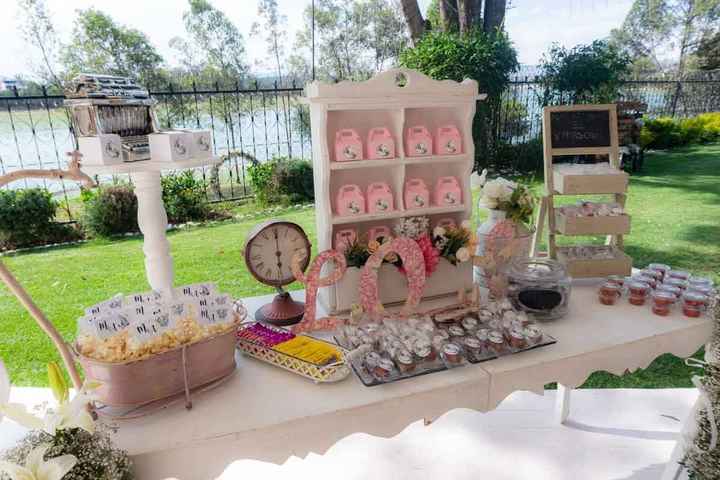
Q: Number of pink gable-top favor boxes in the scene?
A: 11